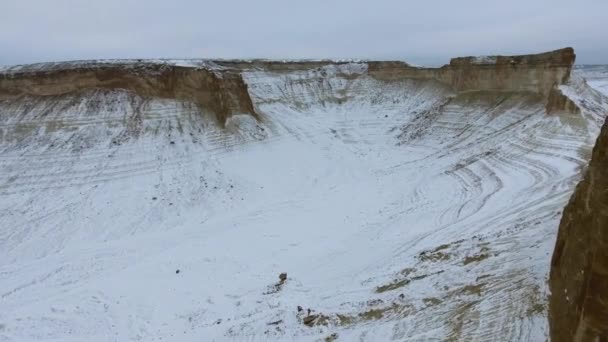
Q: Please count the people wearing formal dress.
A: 0